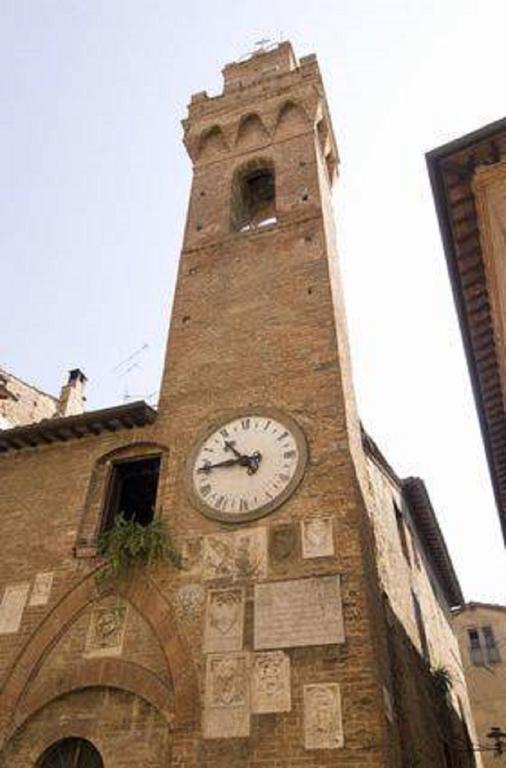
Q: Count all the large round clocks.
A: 1